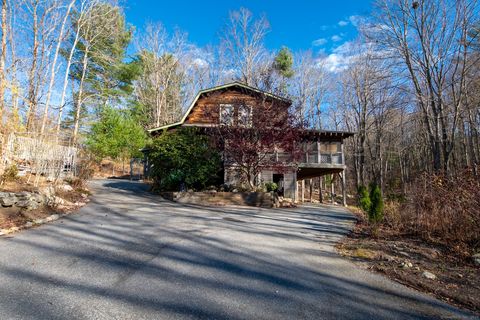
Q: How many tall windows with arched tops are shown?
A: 0